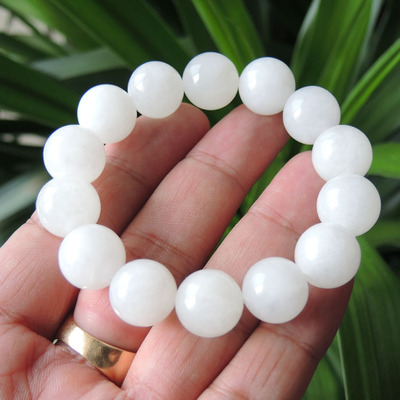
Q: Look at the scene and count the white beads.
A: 14